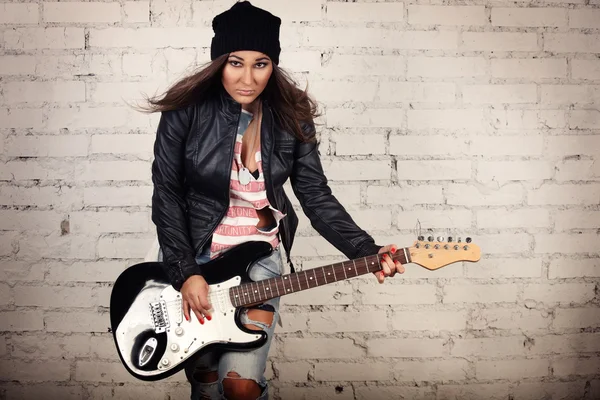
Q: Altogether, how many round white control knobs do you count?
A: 3